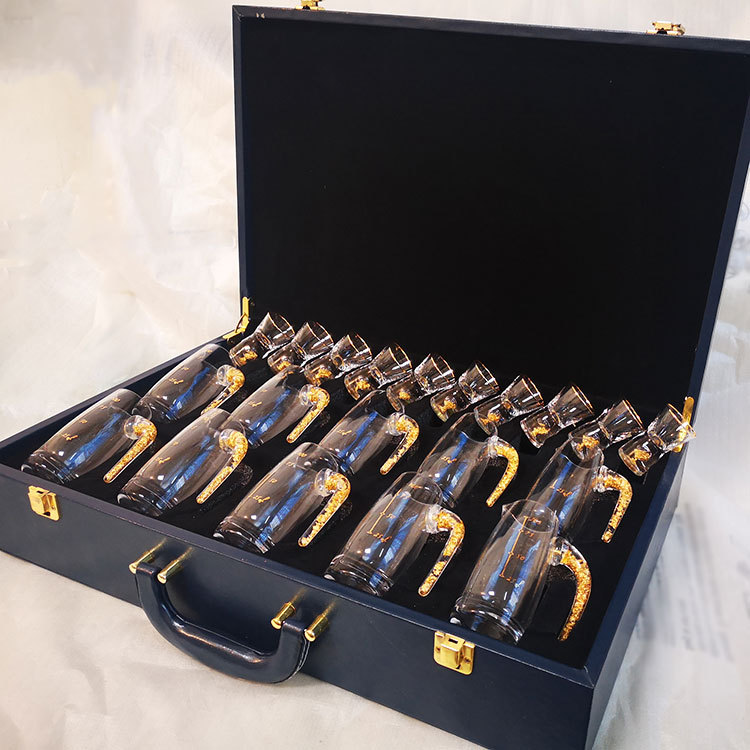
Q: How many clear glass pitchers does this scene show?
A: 10